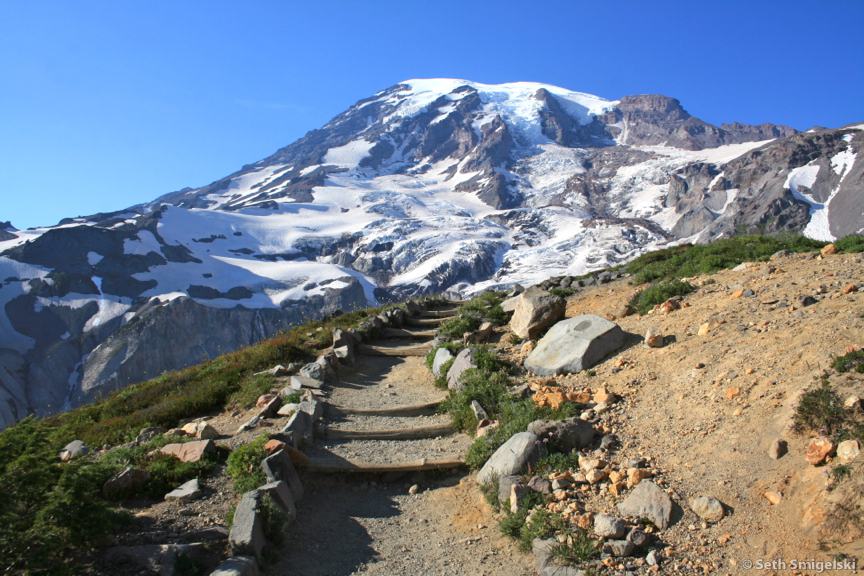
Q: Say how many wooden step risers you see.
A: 8